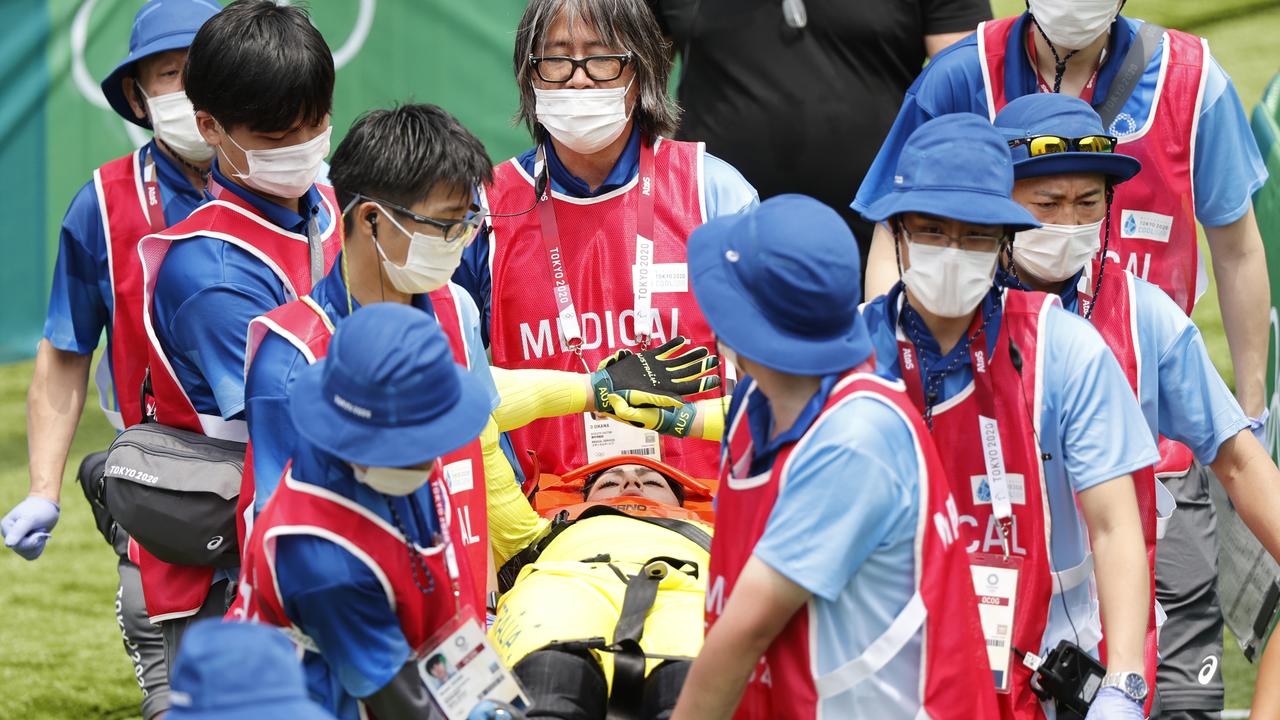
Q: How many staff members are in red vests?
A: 9